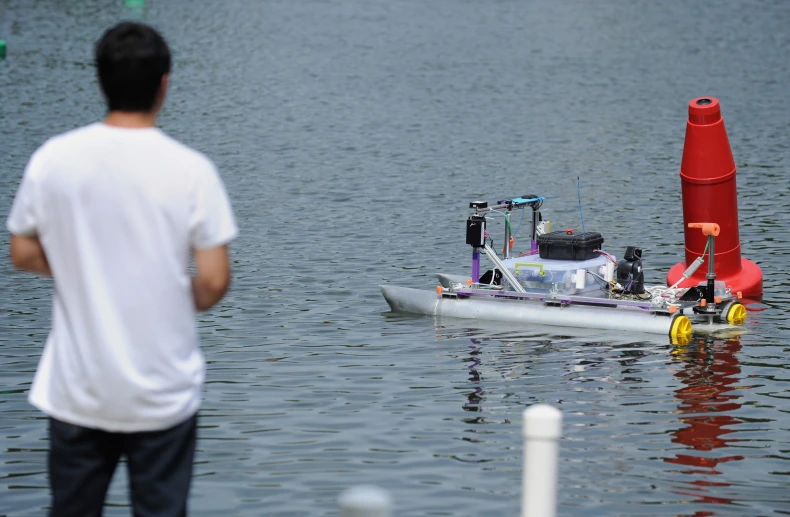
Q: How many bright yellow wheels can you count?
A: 2